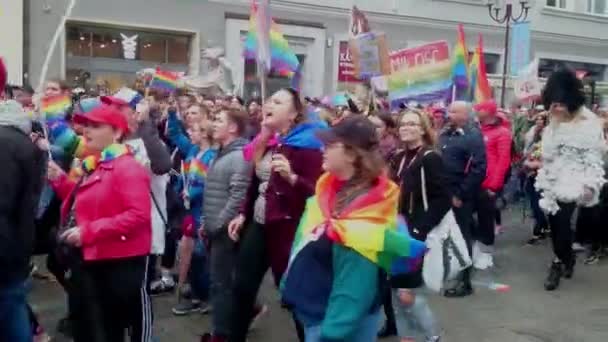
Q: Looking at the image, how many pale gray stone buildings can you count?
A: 1